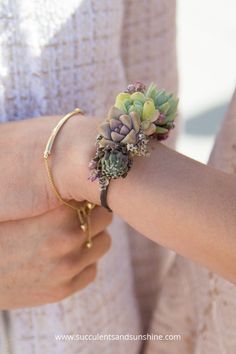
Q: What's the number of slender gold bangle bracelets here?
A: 1